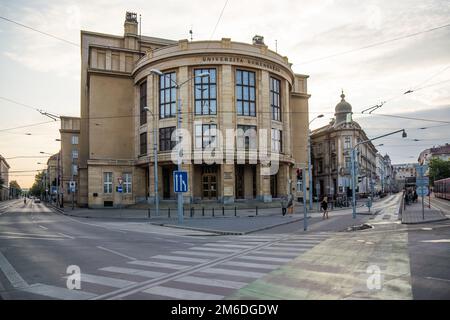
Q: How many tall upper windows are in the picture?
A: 5